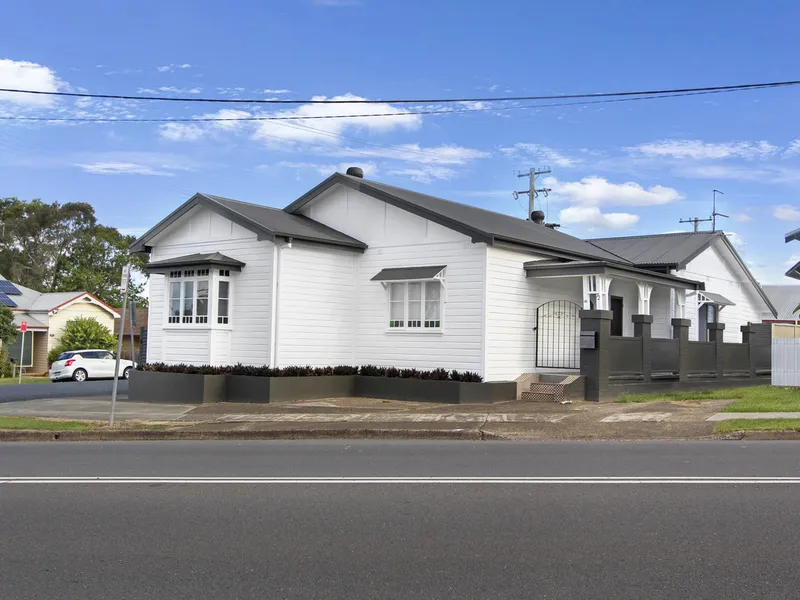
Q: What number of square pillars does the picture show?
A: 5